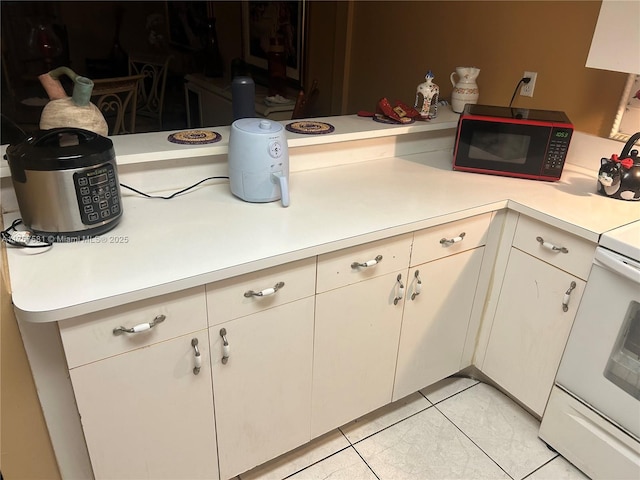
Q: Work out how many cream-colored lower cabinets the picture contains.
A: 5